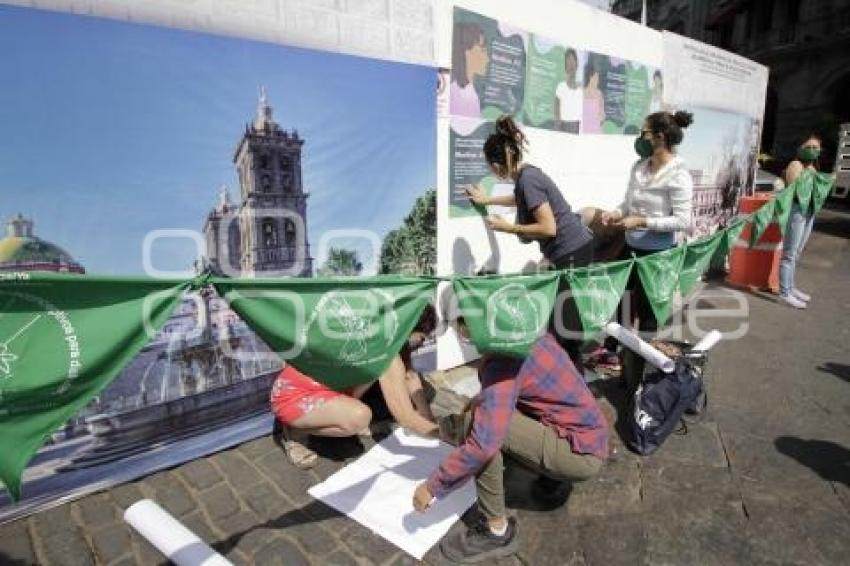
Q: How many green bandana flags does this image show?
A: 11